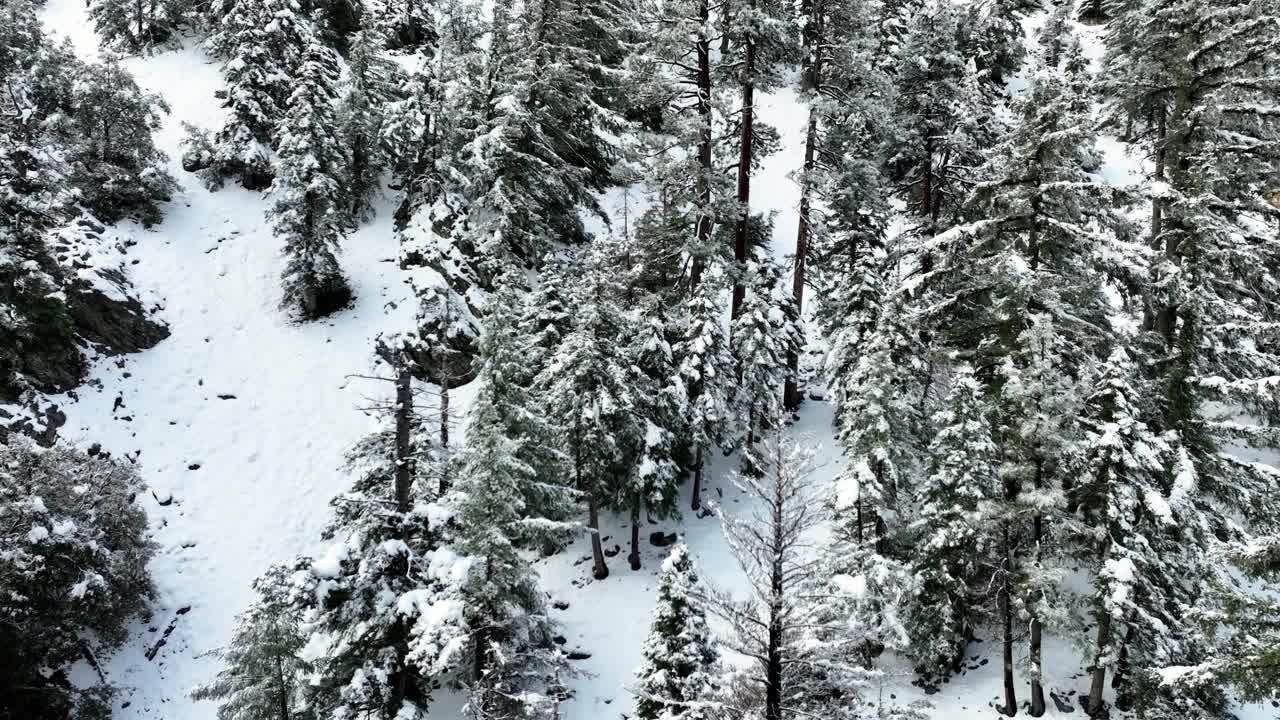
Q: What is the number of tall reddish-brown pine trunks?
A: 3